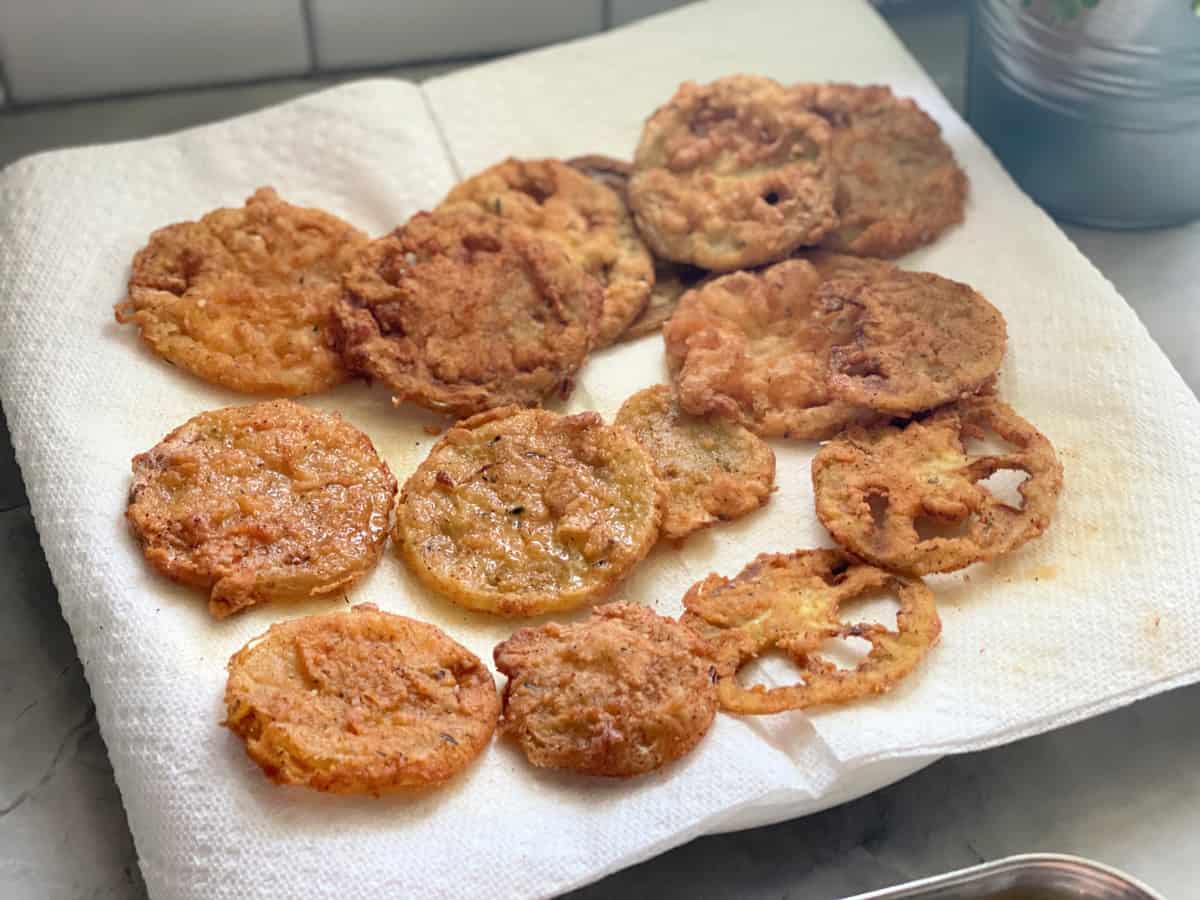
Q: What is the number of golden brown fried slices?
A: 15